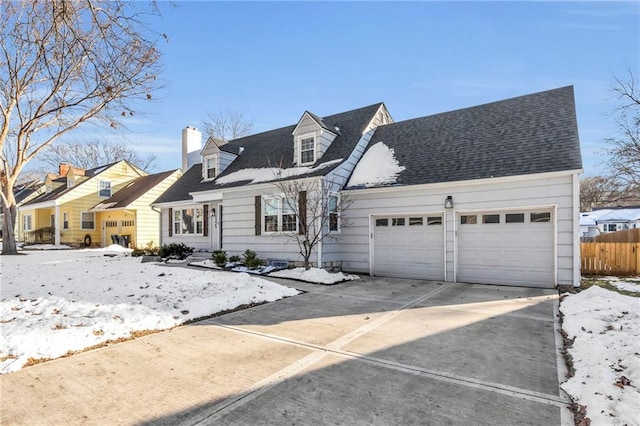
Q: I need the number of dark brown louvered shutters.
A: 4